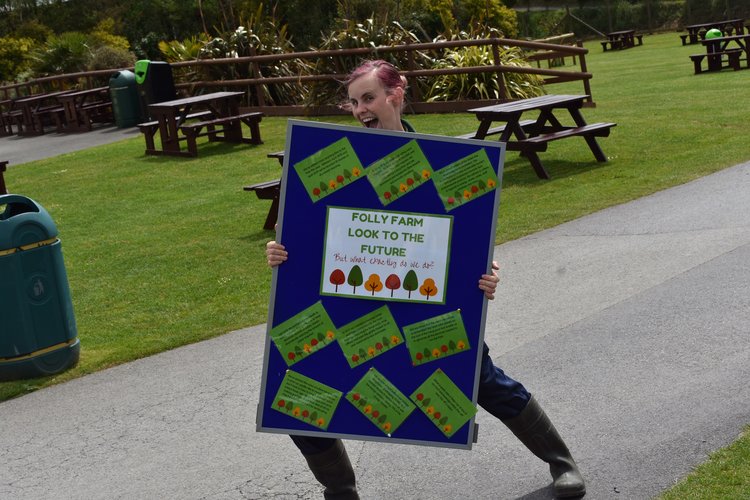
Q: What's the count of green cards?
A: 9